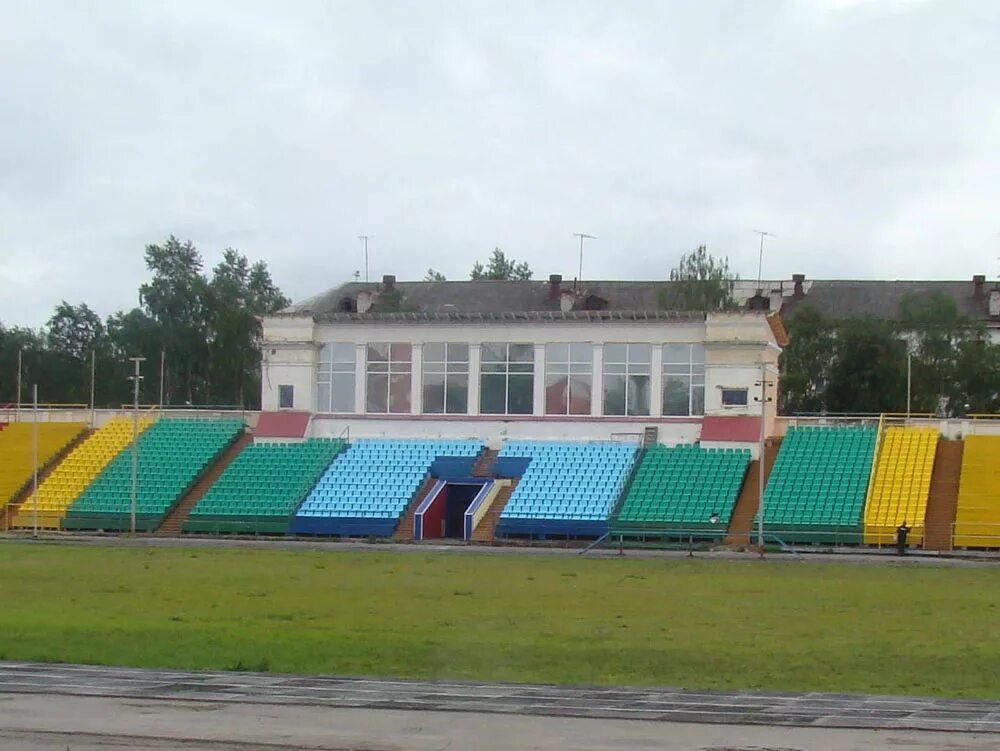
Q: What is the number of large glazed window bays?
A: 7